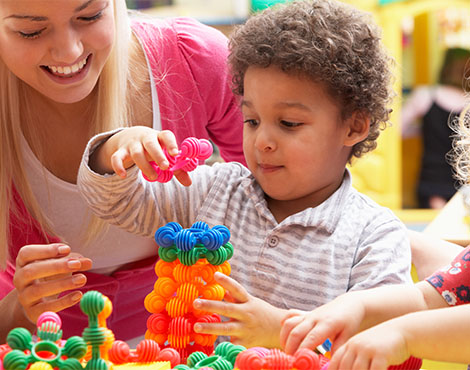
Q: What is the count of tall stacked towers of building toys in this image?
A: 1